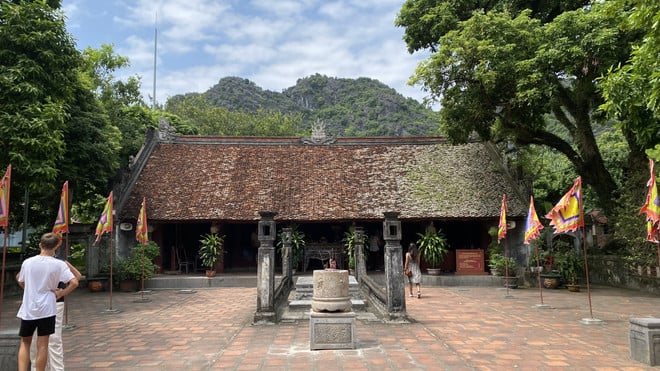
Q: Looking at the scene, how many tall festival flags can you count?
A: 8